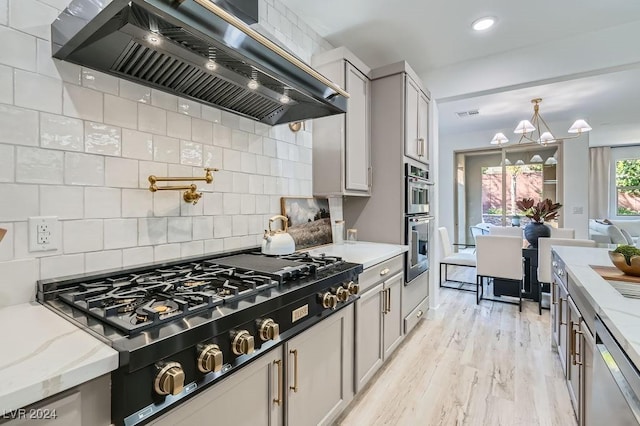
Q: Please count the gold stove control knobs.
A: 7